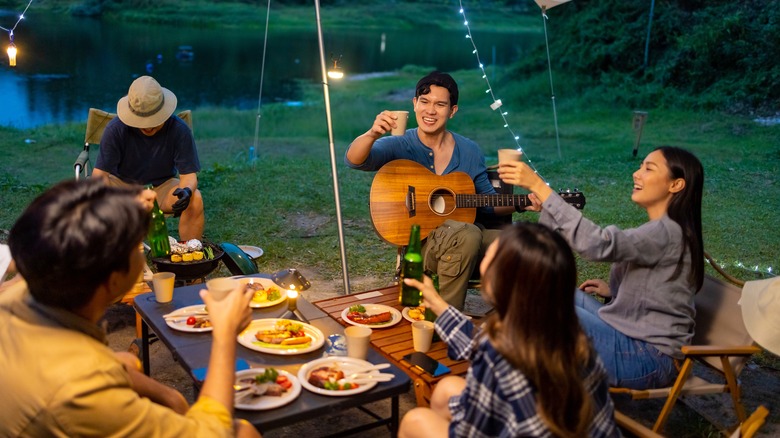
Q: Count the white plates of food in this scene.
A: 7